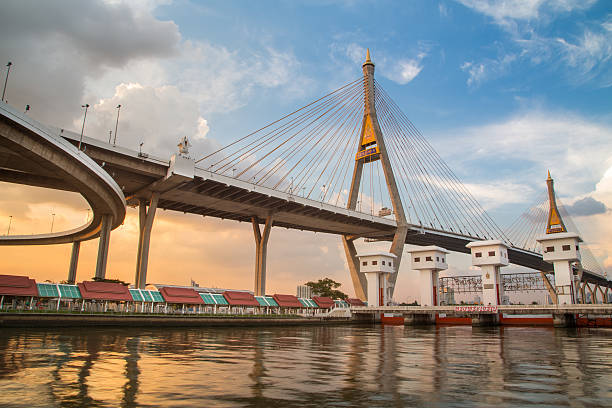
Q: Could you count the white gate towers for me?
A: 4